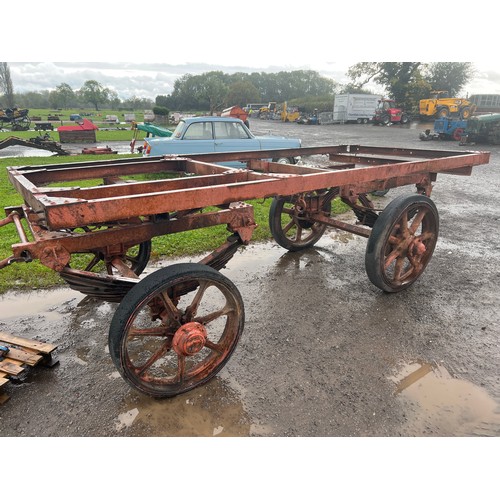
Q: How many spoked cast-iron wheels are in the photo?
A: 4